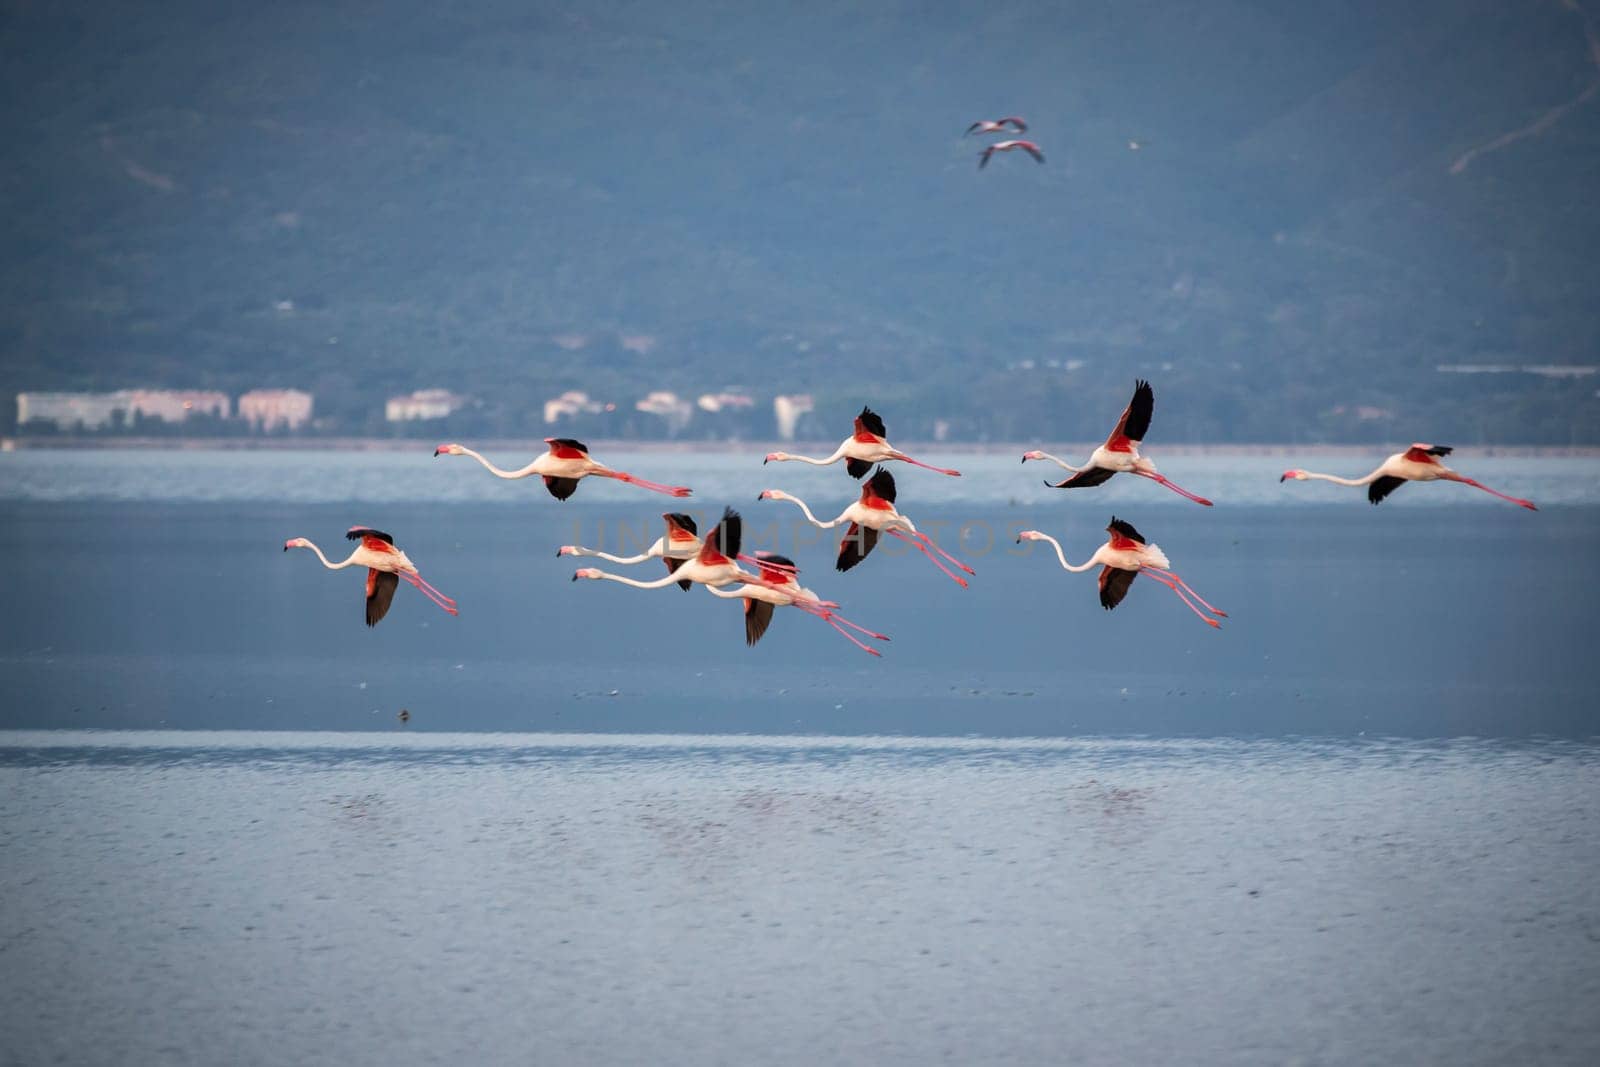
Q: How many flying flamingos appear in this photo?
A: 12